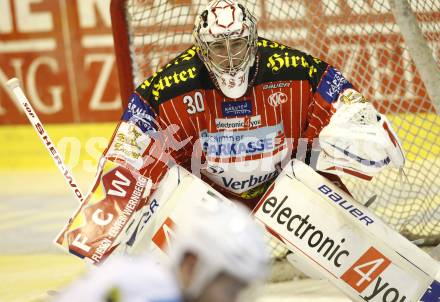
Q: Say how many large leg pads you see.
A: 2